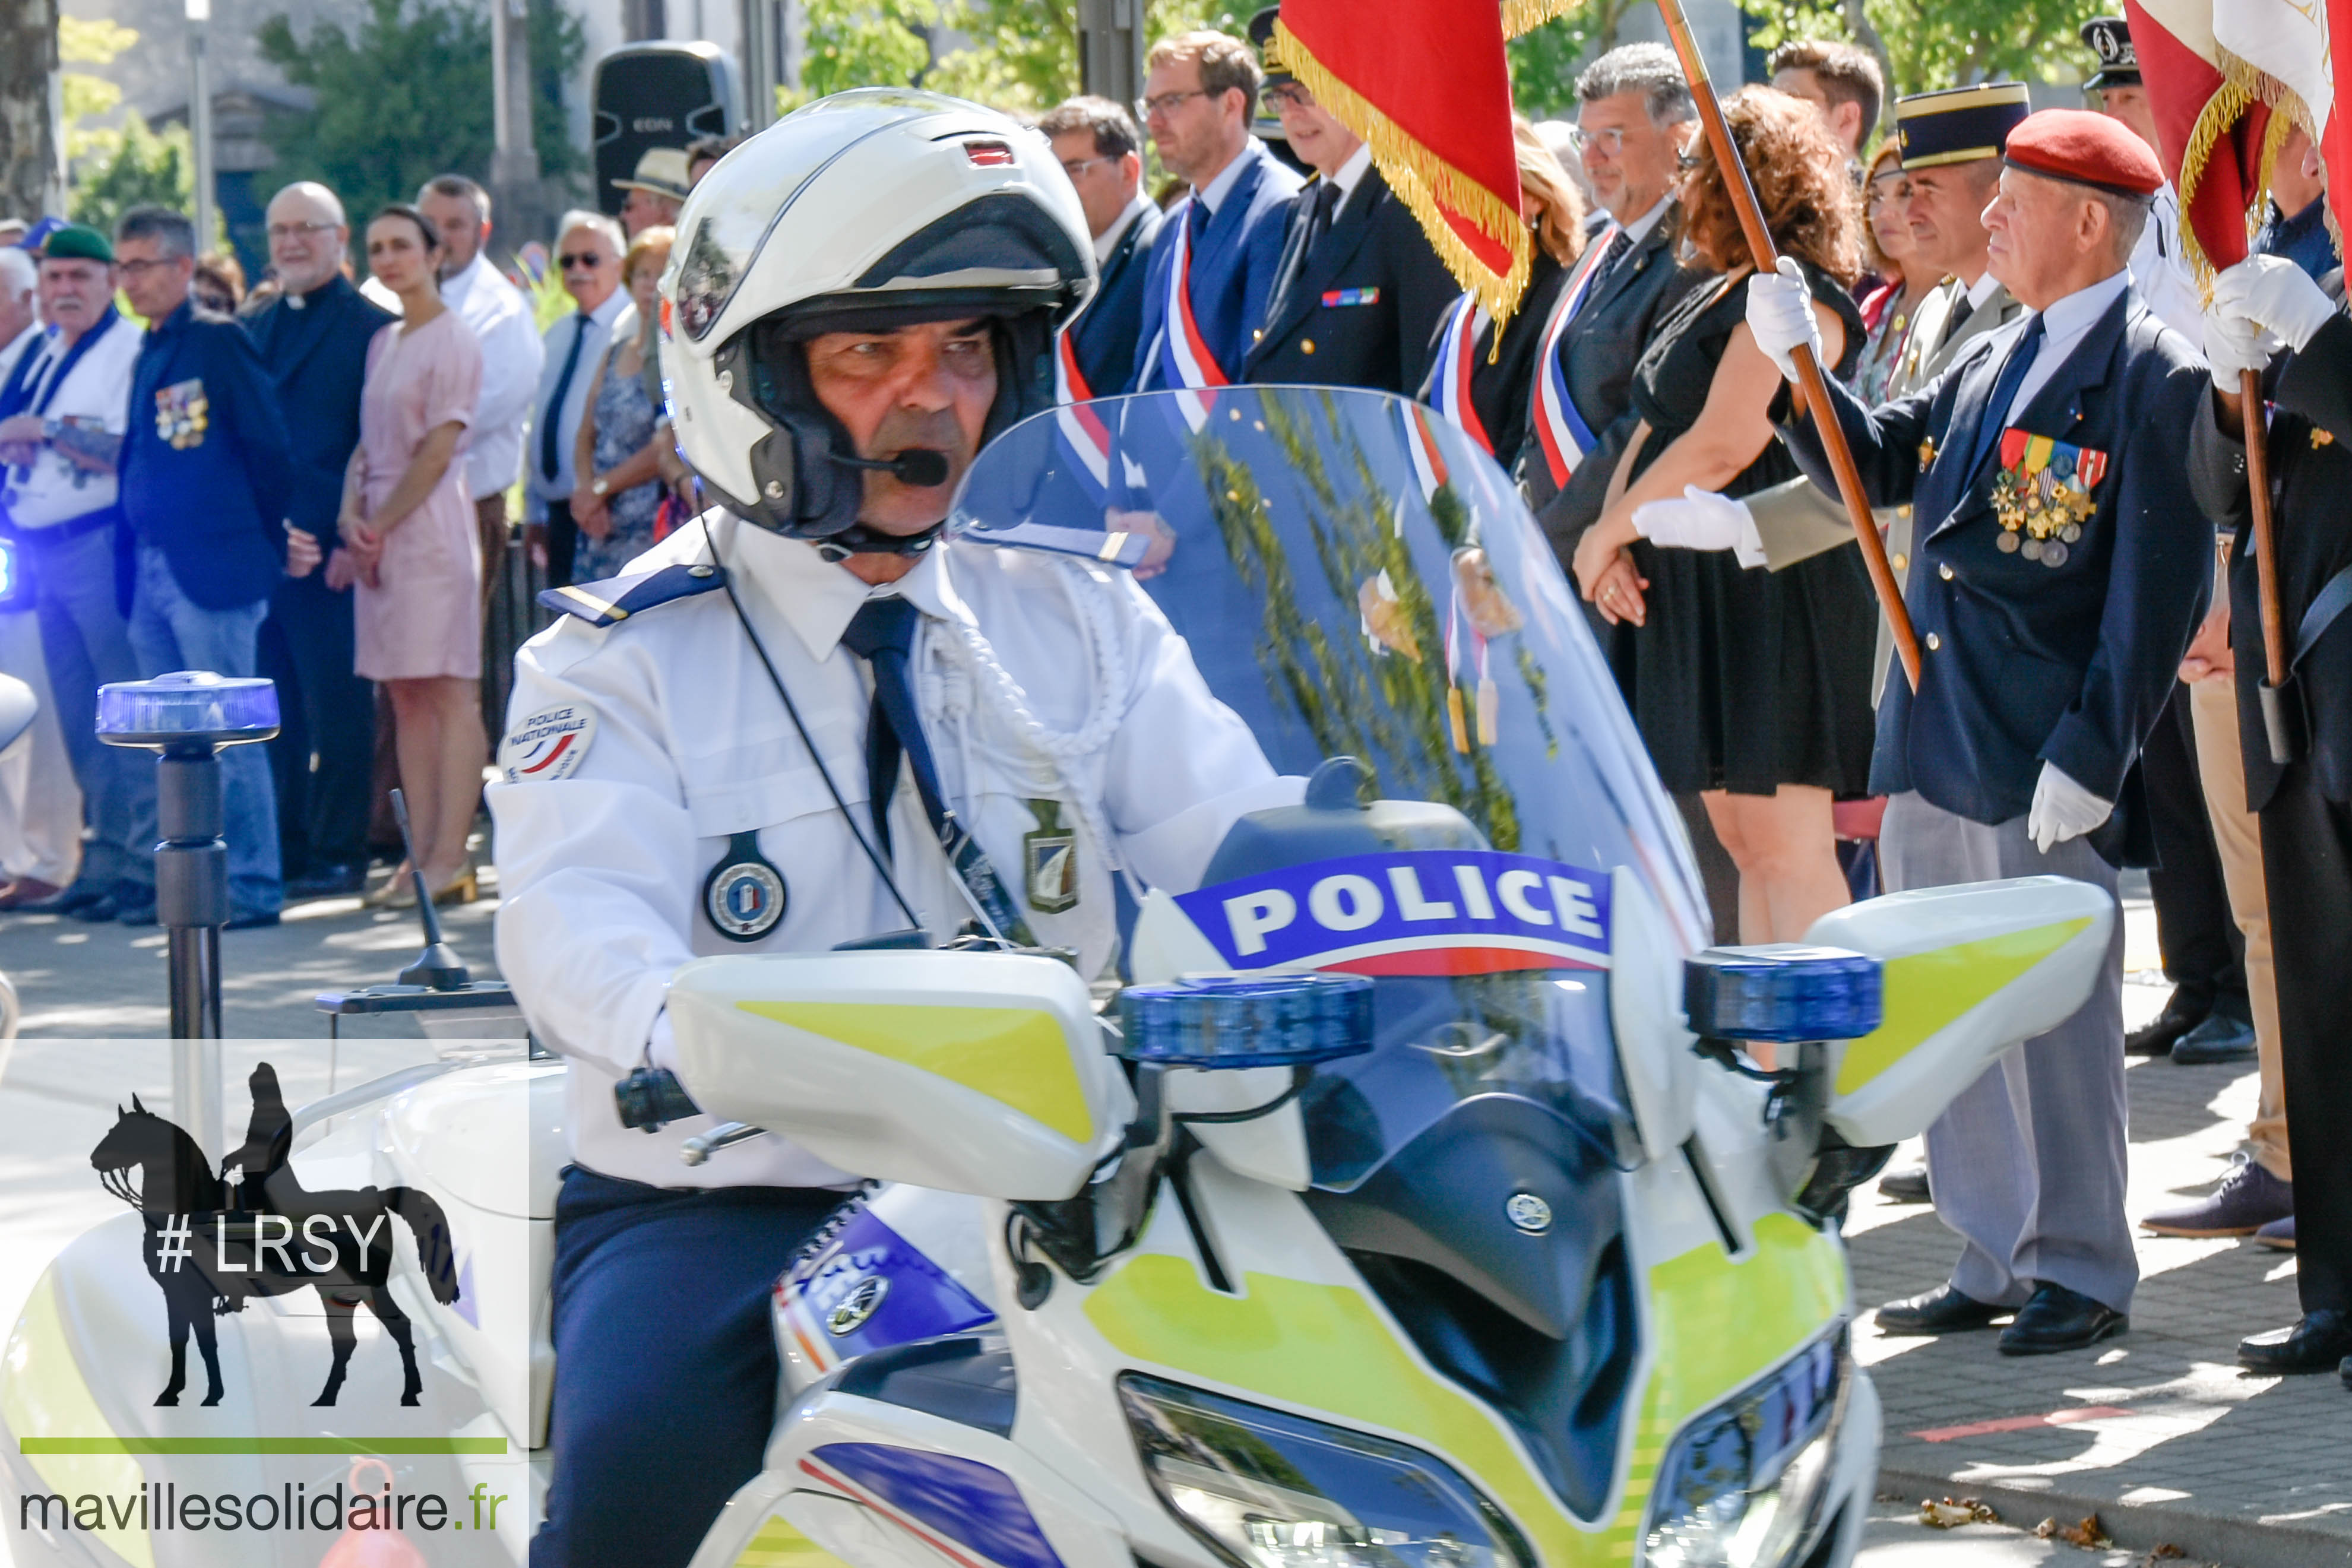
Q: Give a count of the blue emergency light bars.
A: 3